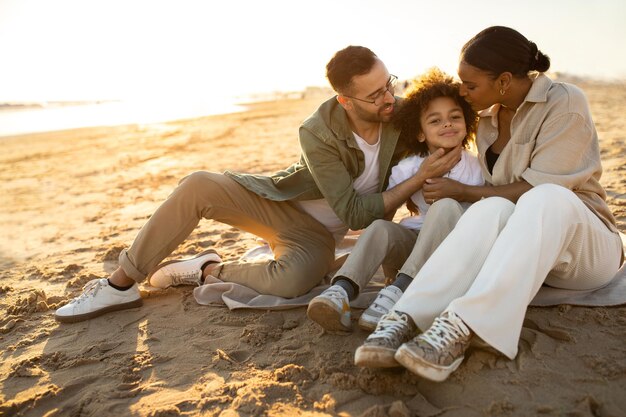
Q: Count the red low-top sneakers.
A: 0